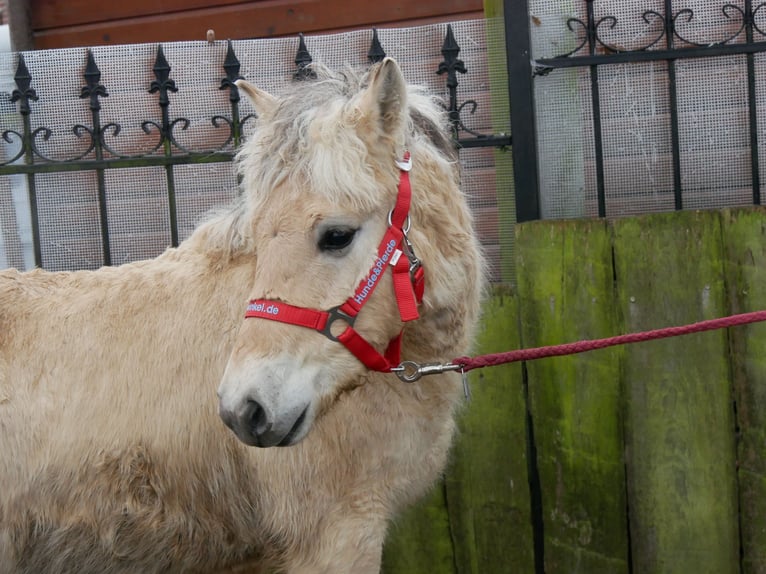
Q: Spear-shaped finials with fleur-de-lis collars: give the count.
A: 7